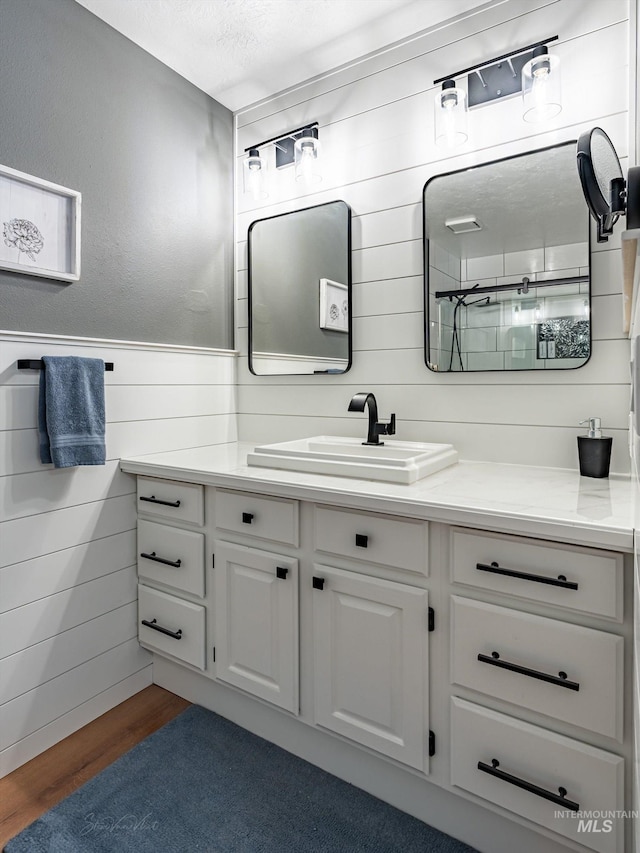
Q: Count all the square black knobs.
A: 4